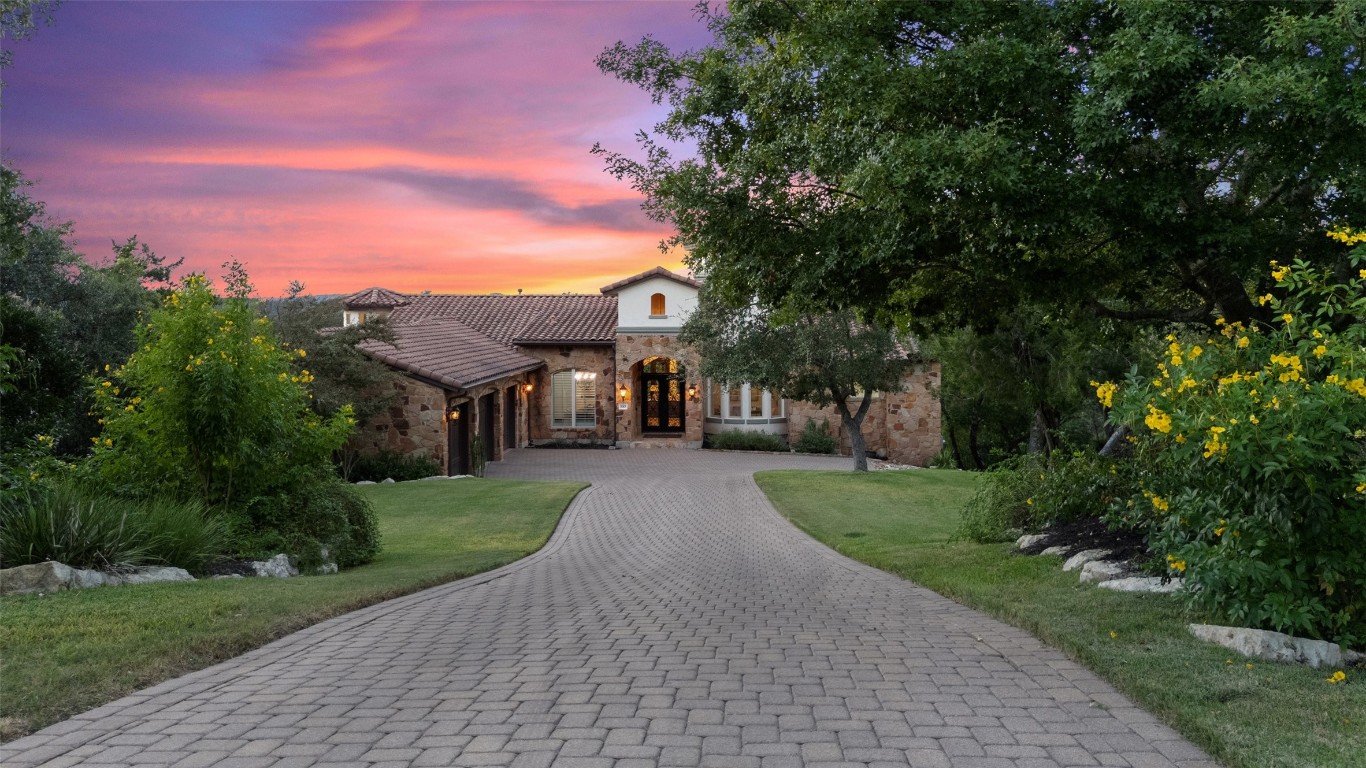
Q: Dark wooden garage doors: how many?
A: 3